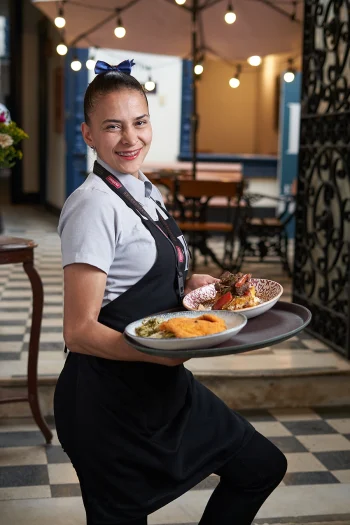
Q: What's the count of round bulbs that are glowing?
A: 12